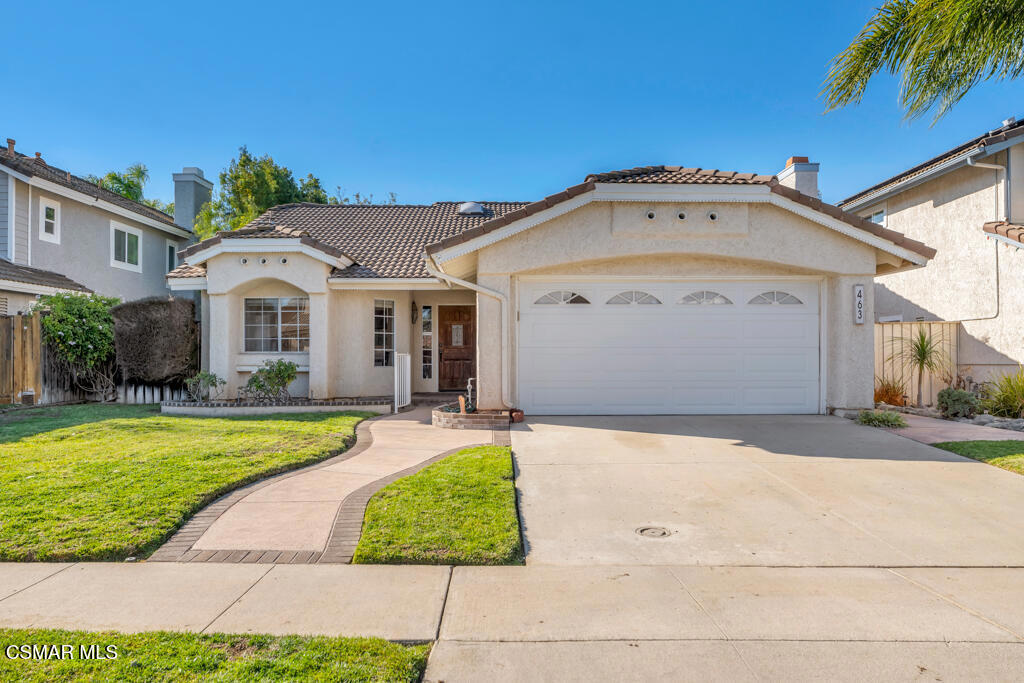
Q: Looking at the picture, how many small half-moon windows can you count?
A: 4